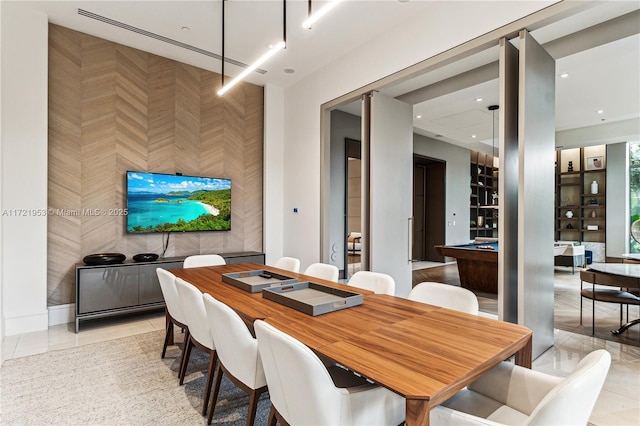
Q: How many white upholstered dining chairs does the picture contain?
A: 10